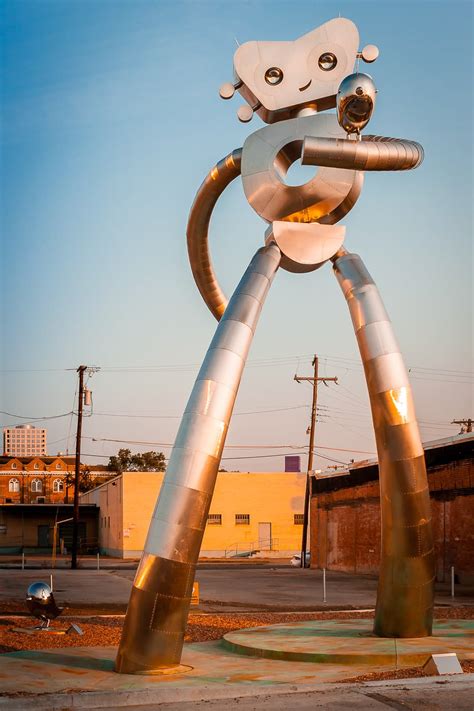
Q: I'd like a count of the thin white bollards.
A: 5